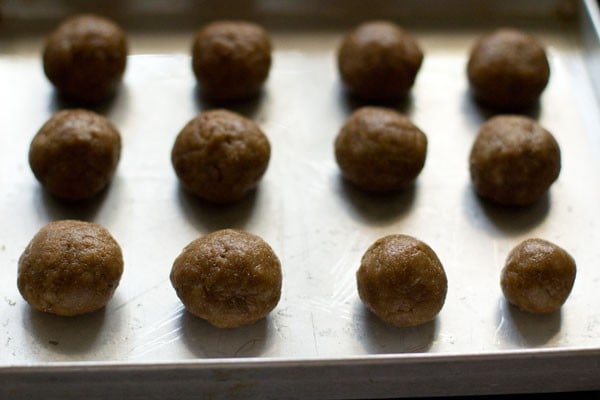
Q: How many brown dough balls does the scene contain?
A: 12